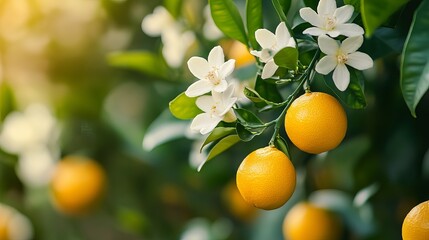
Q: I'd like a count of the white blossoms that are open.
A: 5